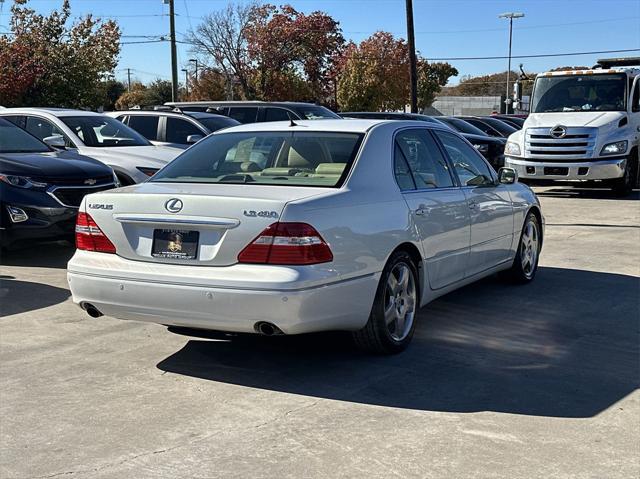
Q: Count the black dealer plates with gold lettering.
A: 1